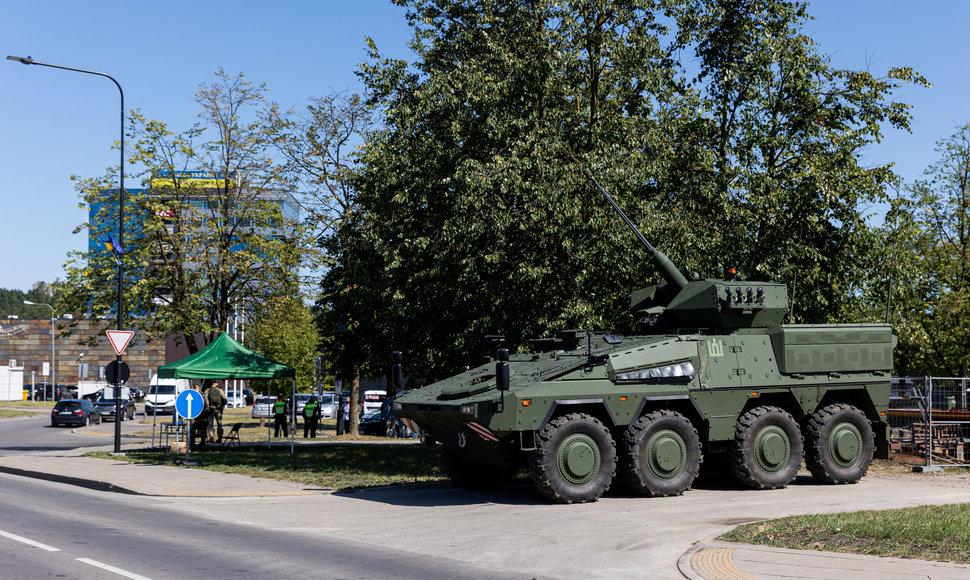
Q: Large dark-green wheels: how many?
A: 4